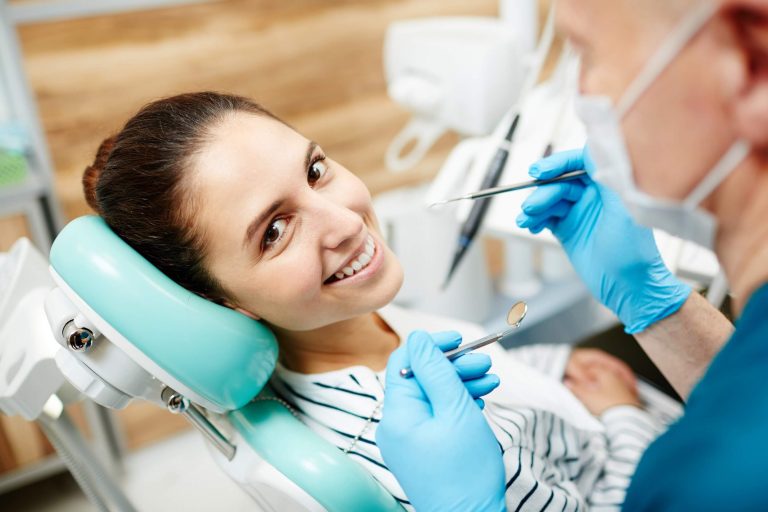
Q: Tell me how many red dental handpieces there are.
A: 0